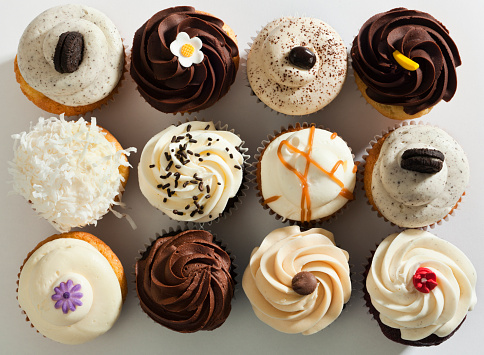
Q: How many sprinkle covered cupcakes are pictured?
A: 1